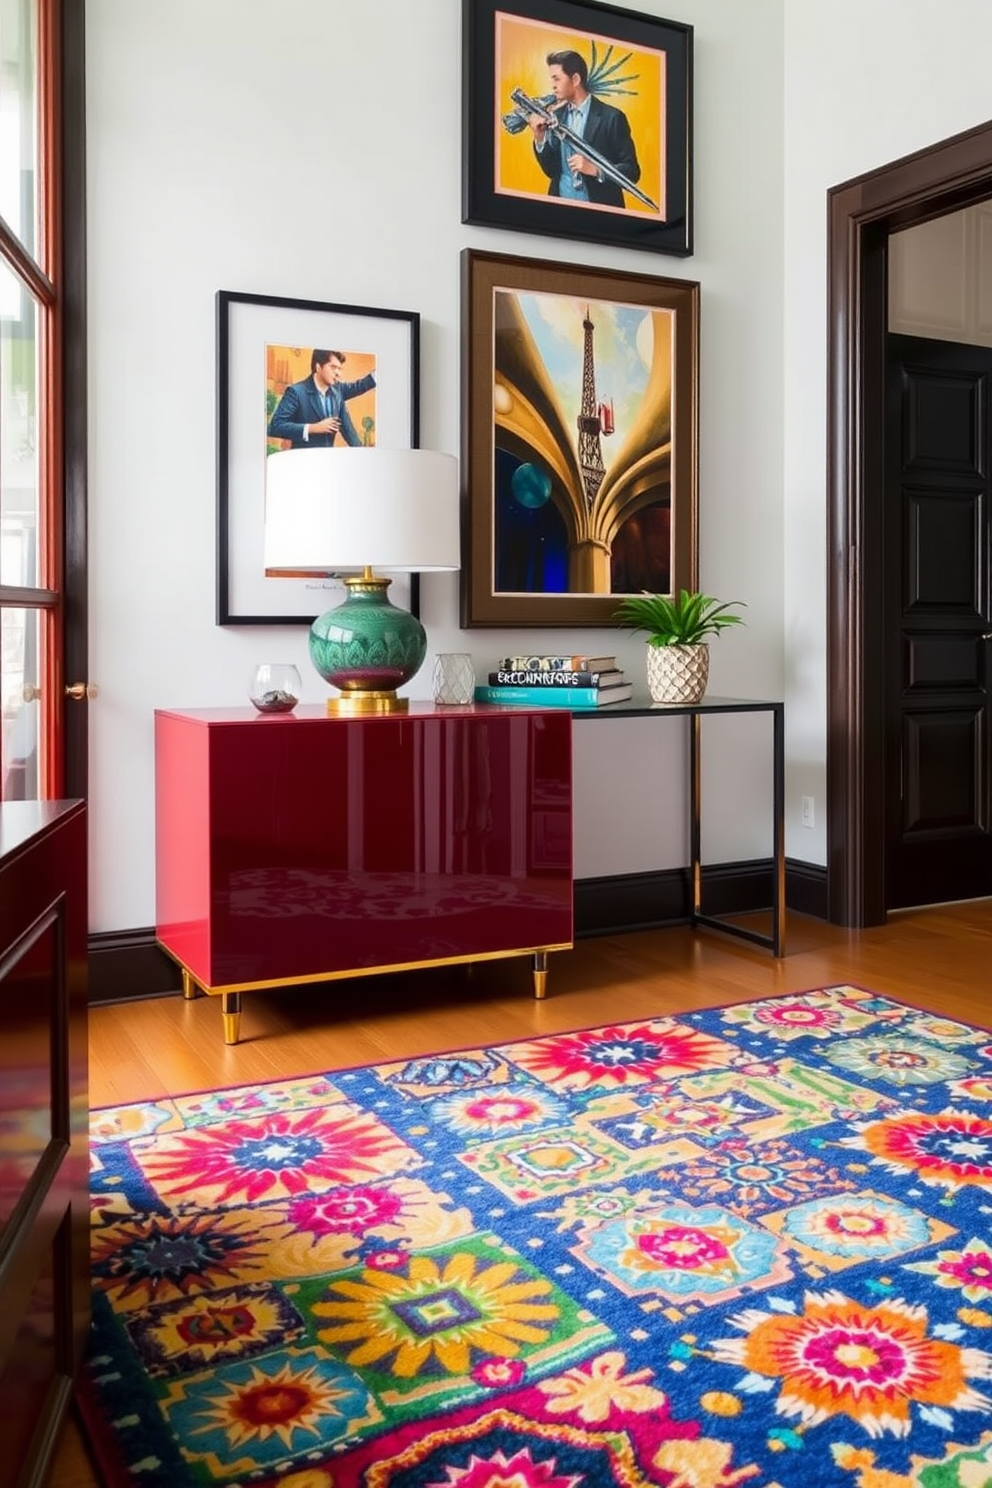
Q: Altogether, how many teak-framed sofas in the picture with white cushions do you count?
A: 0